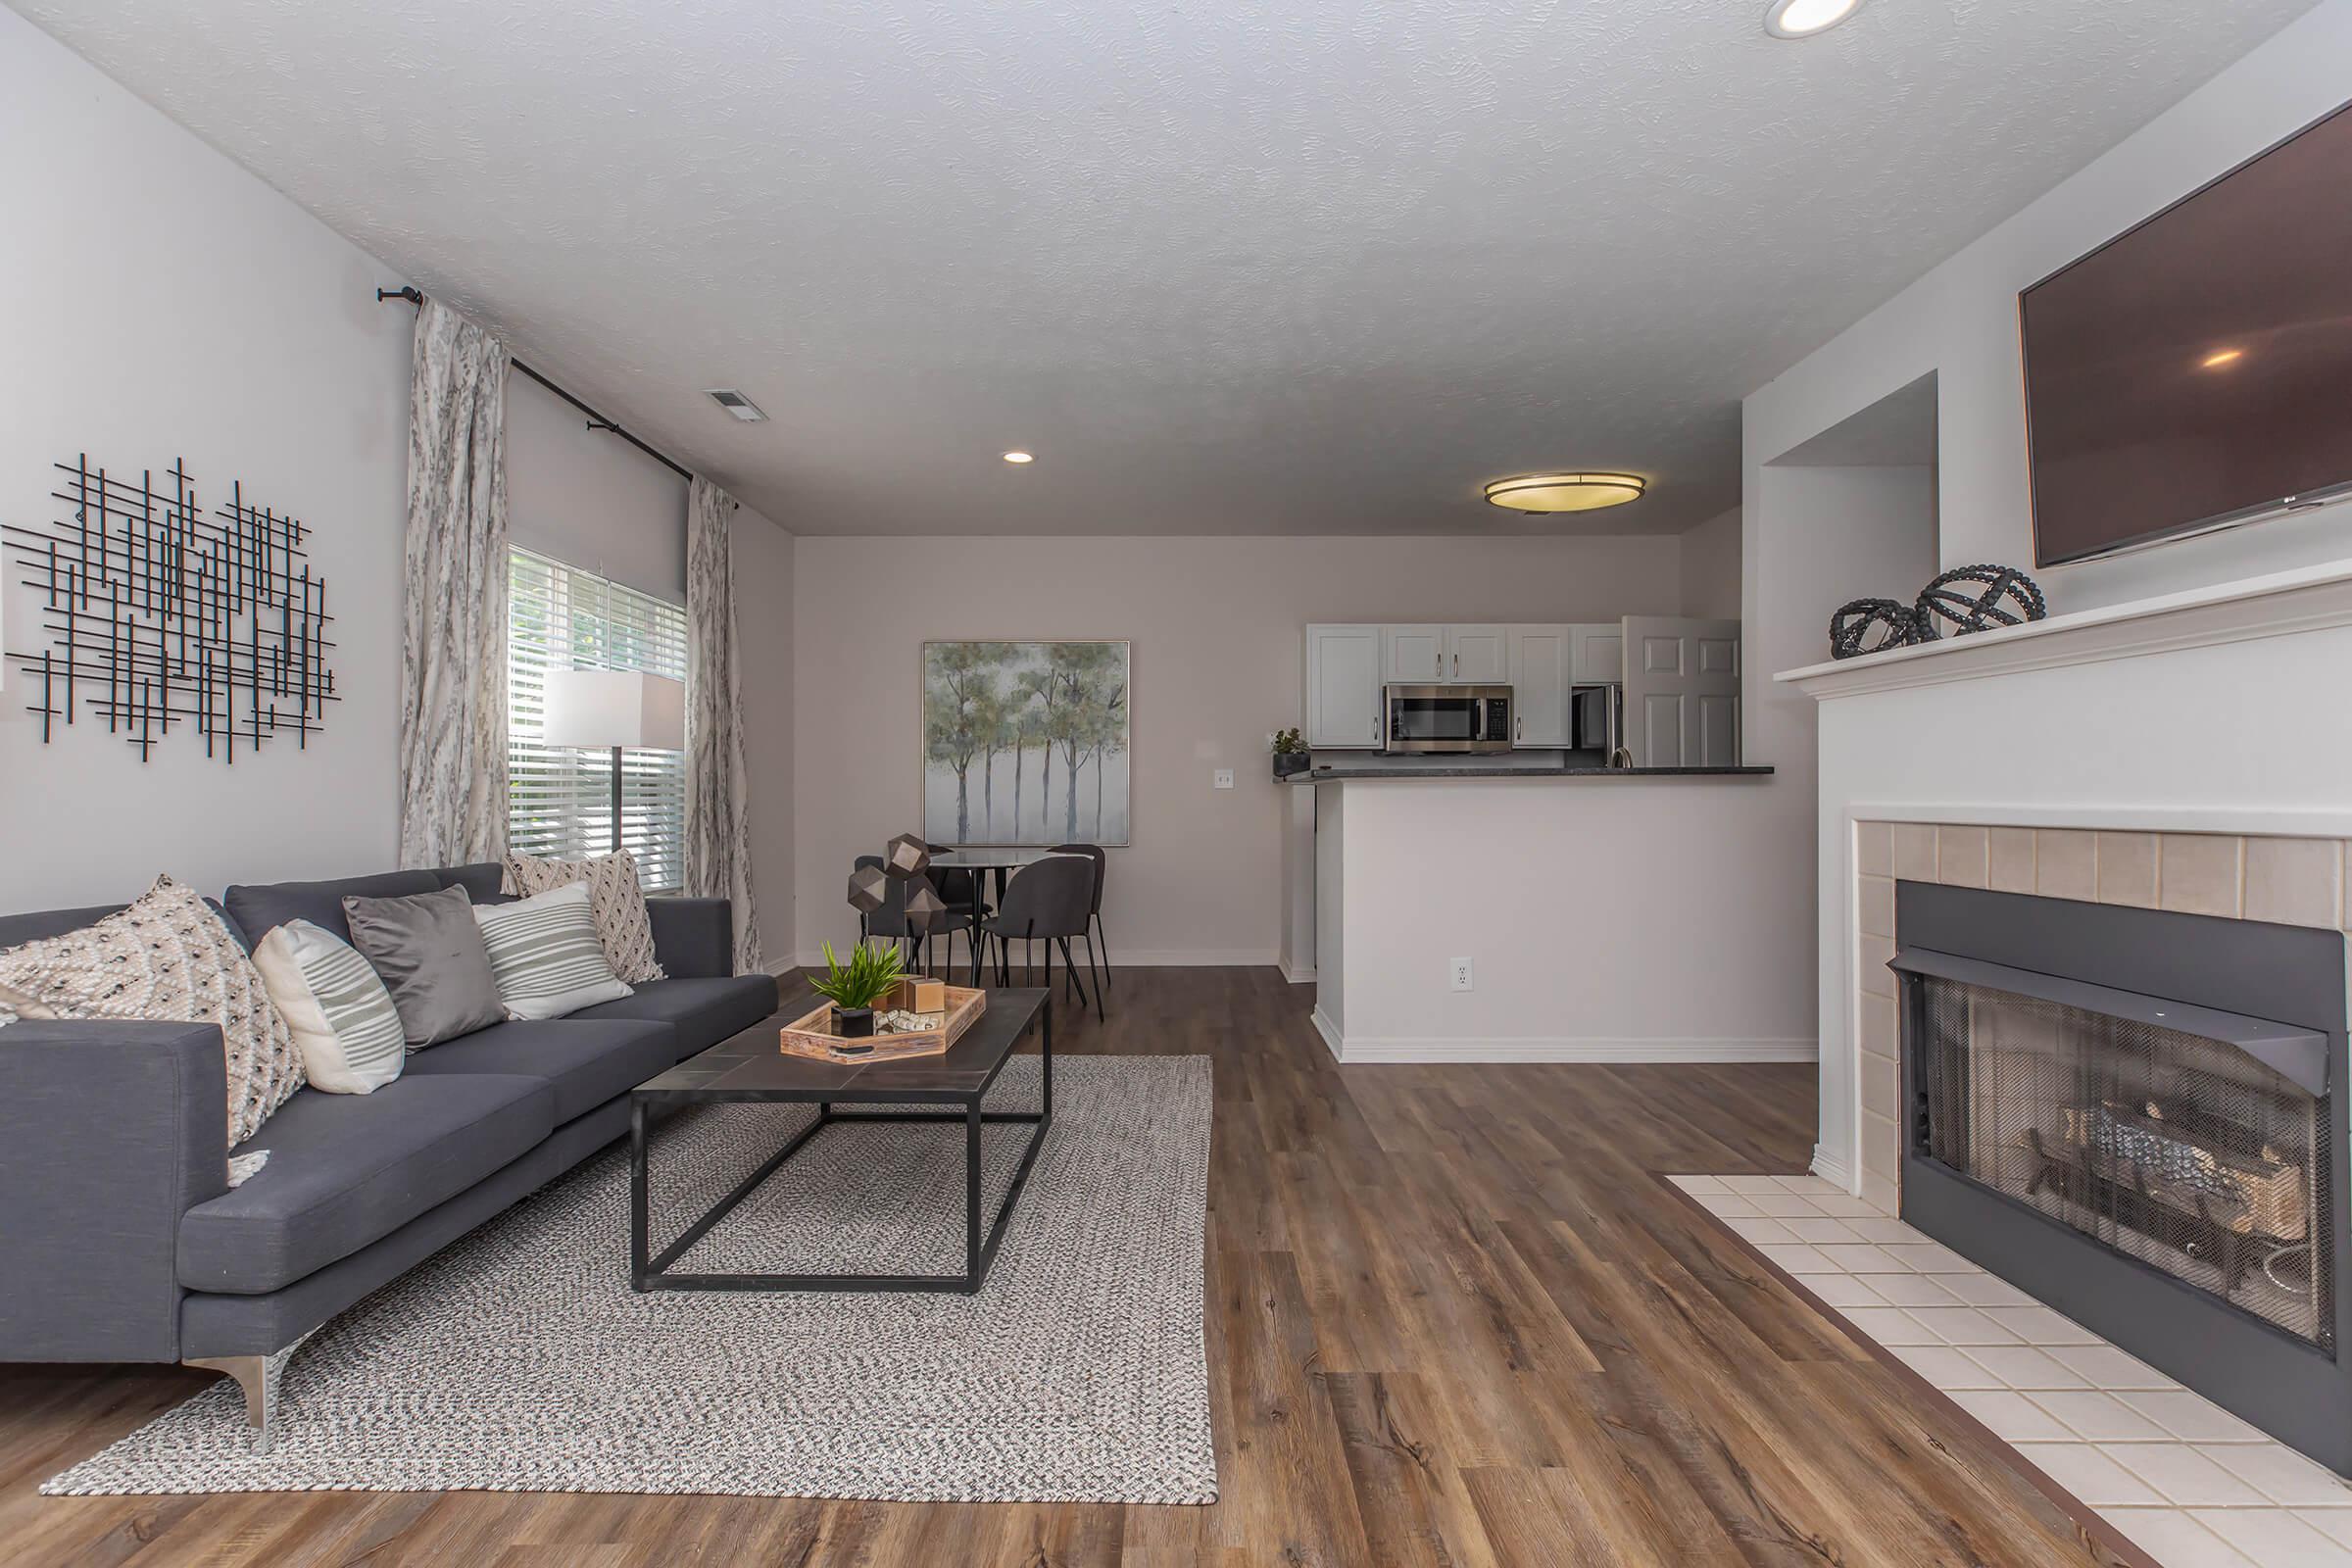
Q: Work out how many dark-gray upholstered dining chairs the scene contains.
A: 4